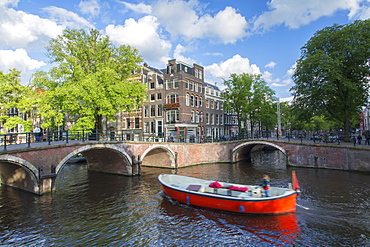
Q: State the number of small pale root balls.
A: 0